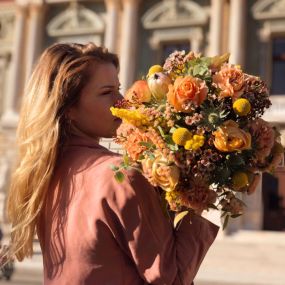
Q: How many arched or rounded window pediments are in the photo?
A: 3